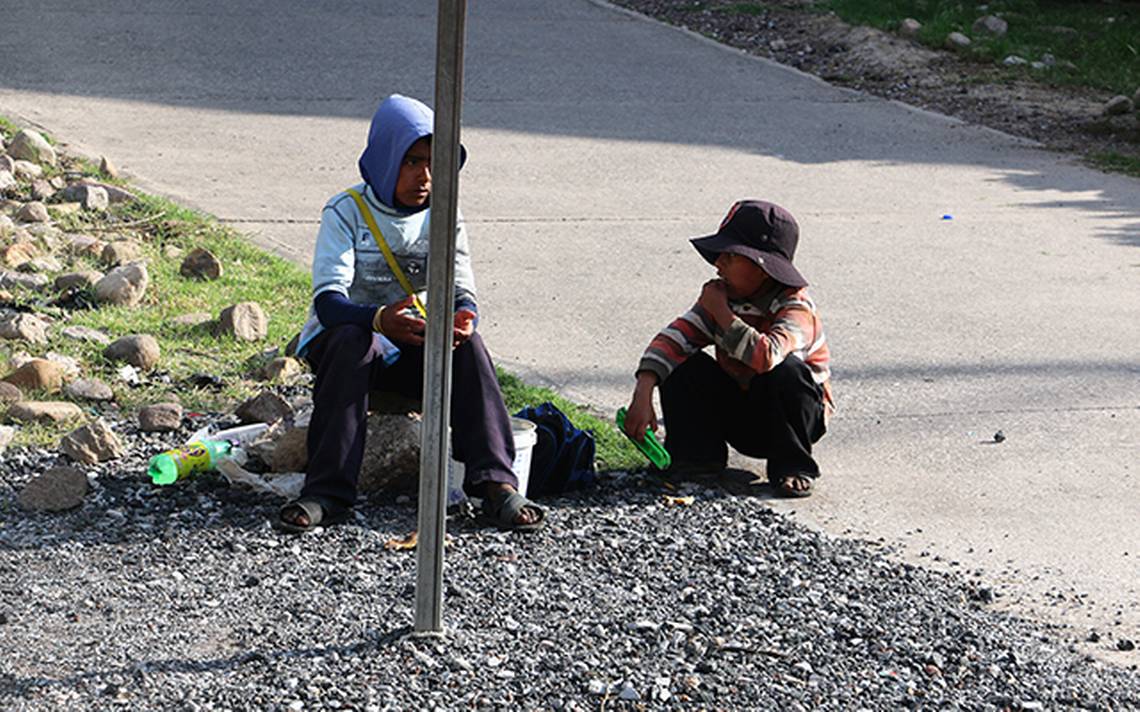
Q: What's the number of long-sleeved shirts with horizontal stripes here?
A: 1